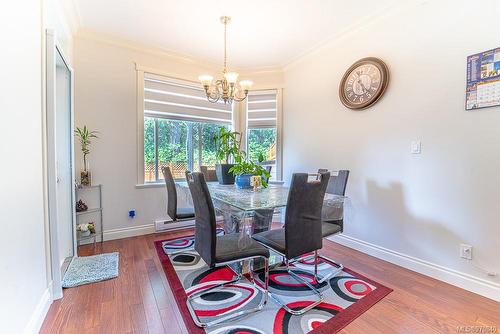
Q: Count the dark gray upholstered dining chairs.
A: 6